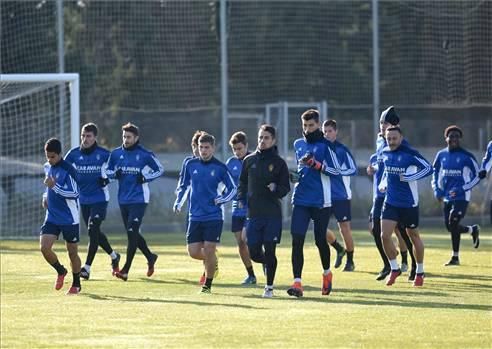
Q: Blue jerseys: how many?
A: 12